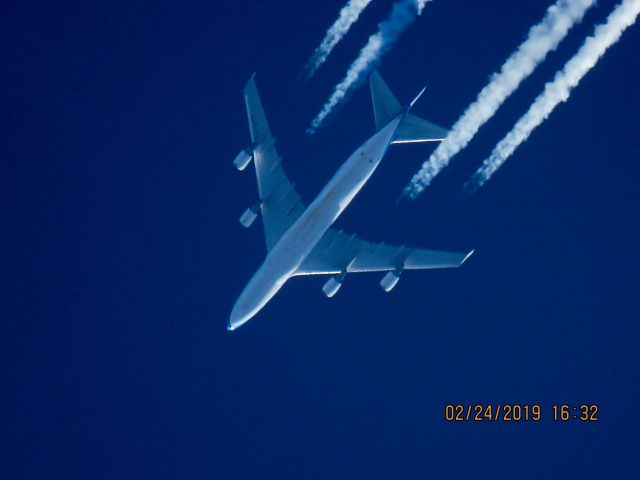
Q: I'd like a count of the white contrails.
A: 4